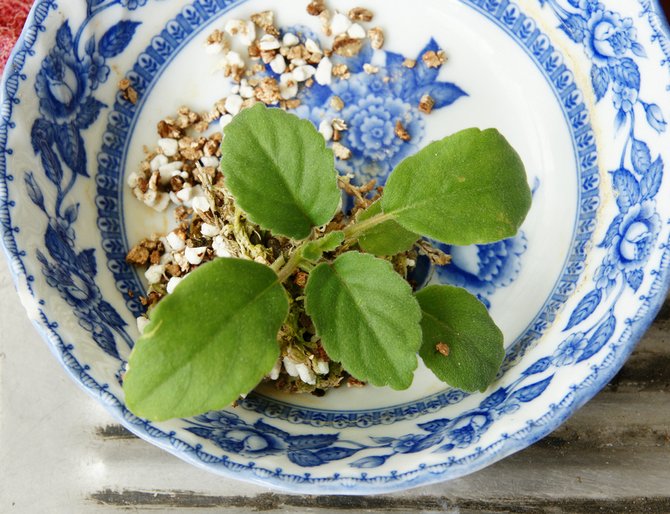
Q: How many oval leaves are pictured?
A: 6